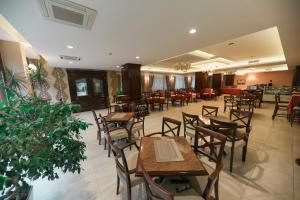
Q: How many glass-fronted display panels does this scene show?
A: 2